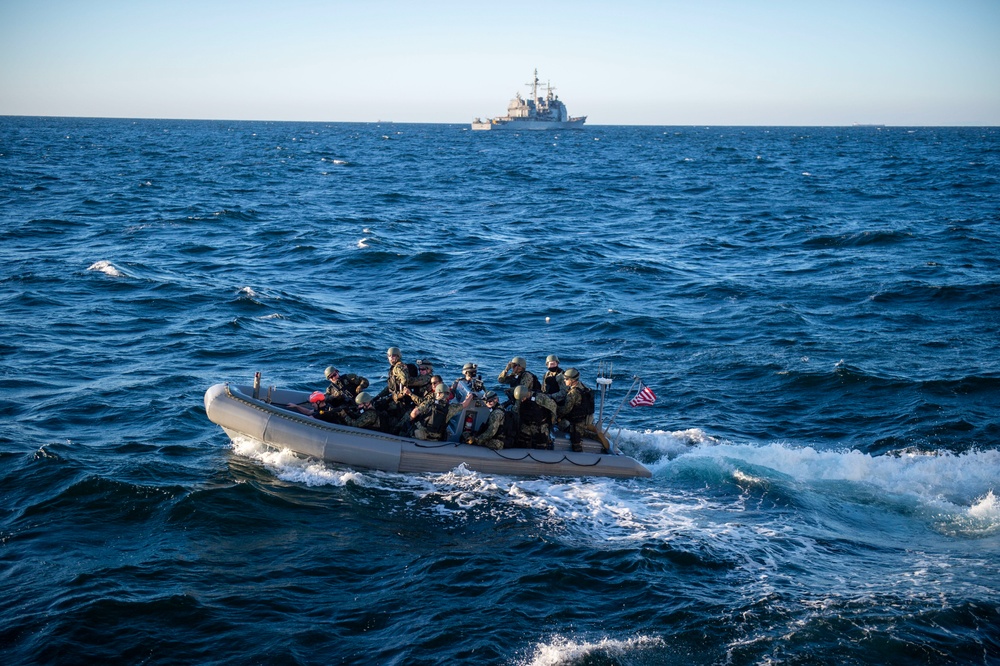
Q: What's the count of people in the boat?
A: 13